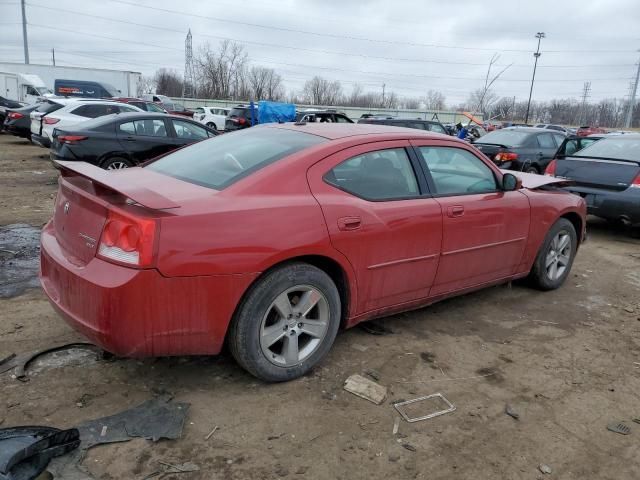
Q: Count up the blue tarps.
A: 1